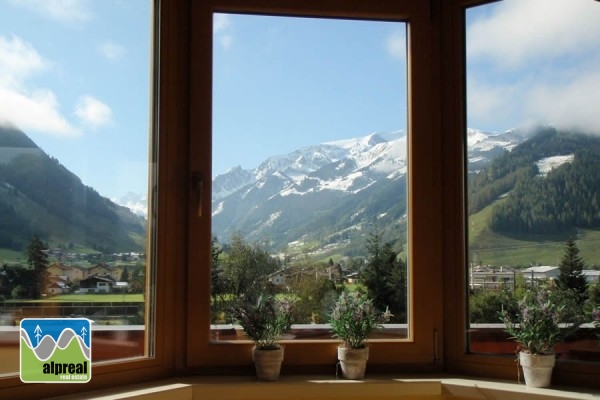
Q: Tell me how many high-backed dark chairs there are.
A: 0